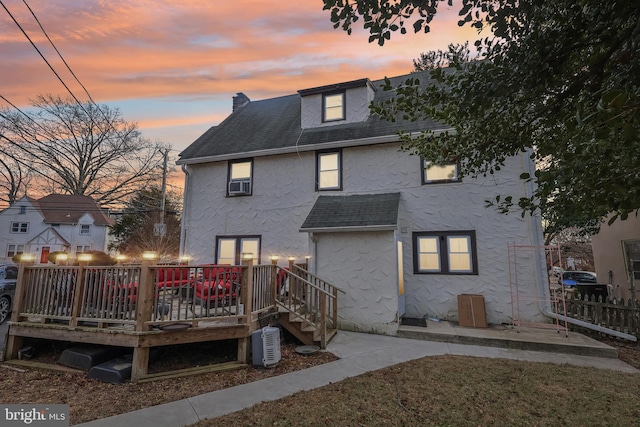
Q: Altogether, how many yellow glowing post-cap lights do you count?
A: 10